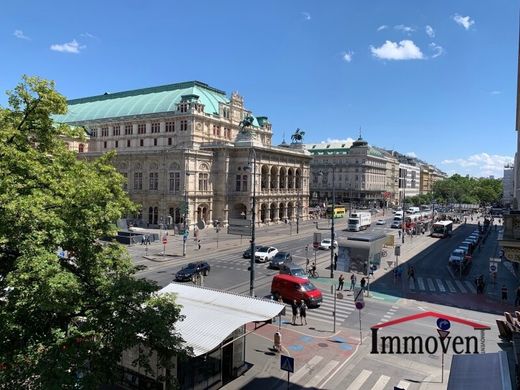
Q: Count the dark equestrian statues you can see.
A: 2